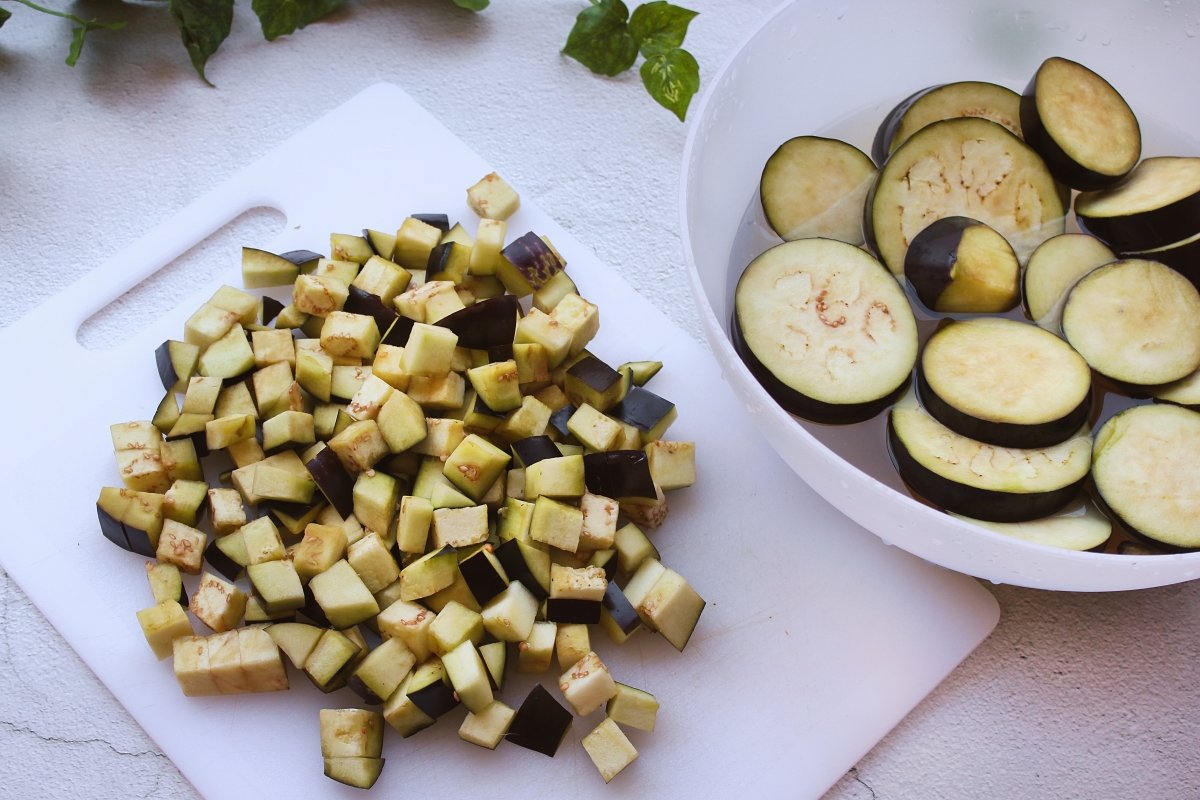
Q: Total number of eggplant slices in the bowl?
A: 15